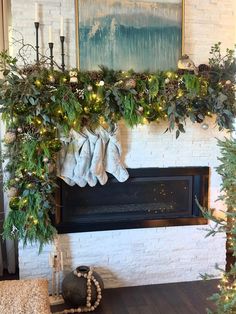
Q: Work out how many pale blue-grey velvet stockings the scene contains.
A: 5